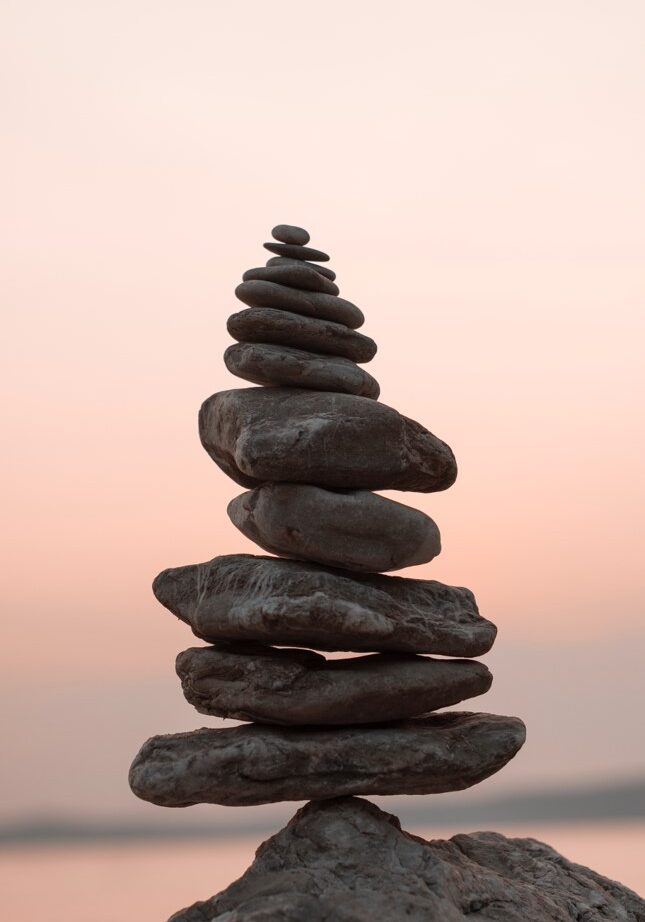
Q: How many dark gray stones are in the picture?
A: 12